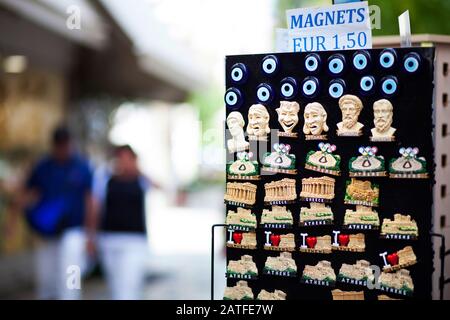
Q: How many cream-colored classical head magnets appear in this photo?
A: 6